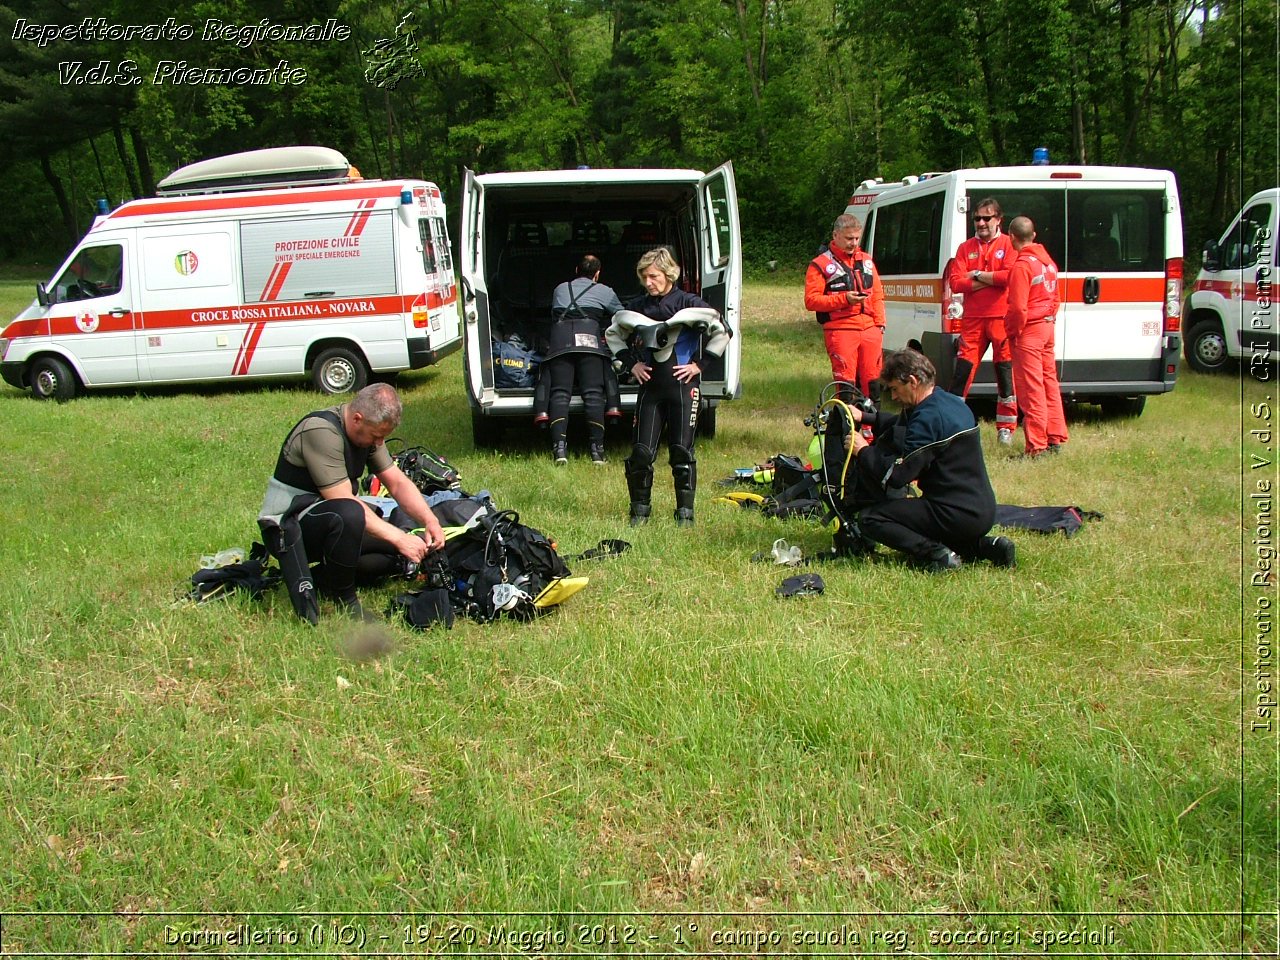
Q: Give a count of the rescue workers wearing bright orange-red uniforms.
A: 3